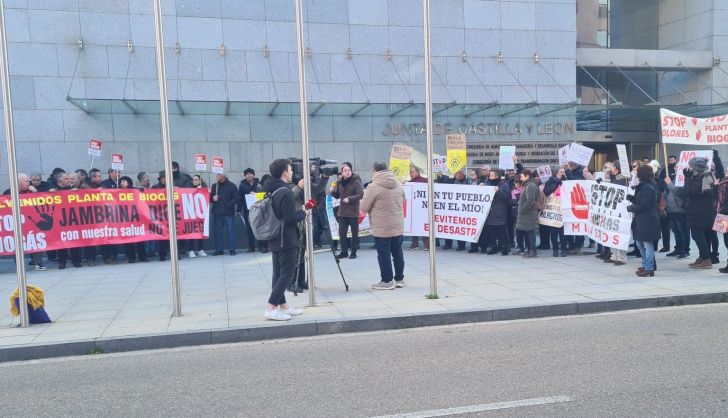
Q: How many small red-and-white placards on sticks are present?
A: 4